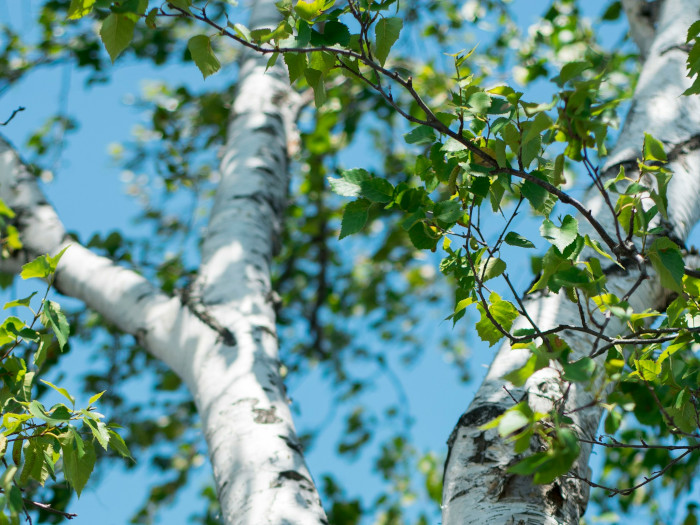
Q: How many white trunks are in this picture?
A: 2